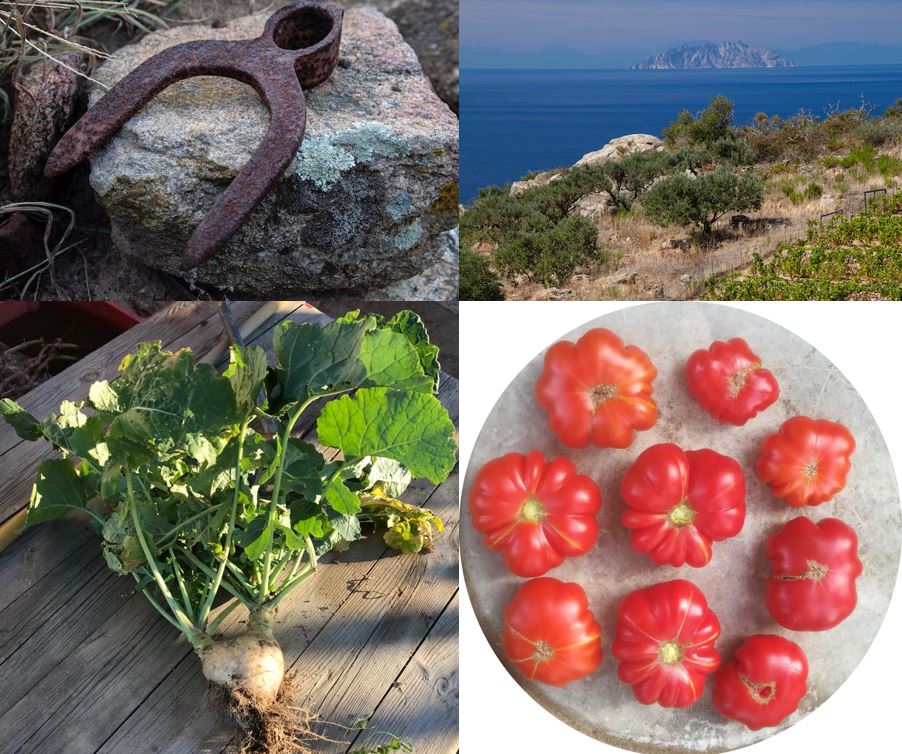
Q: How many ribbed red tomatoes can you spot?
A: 9